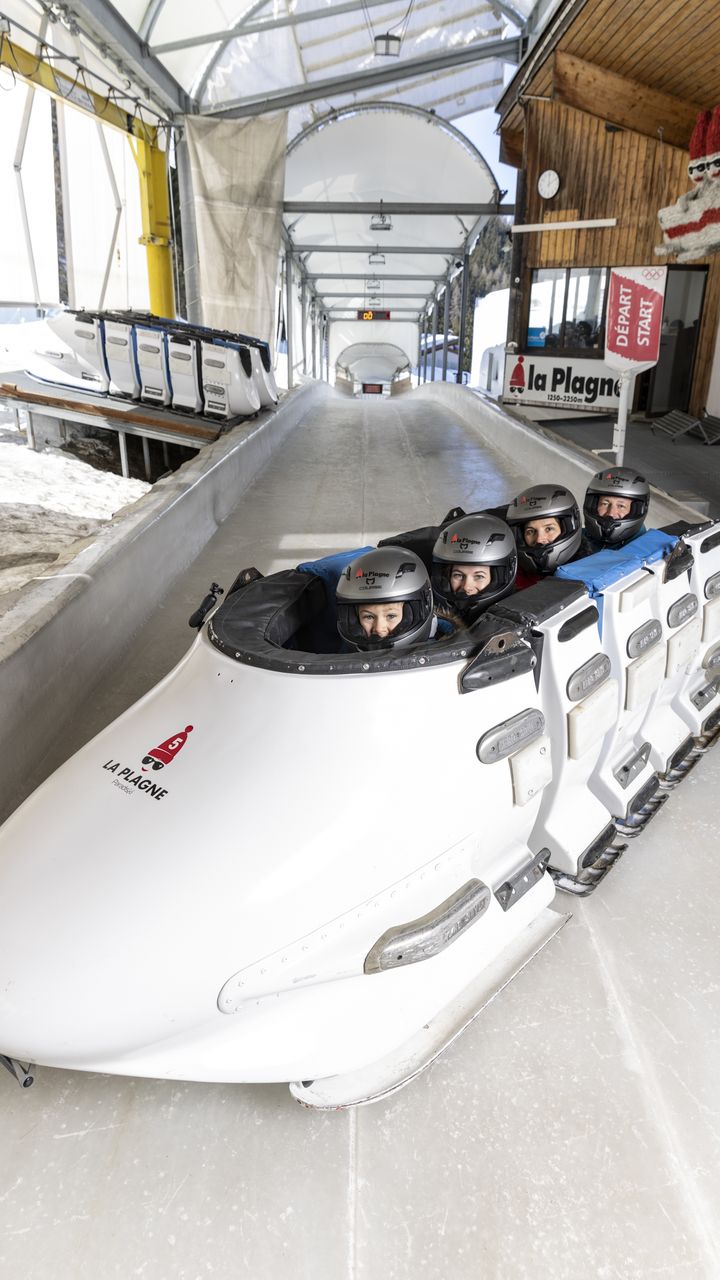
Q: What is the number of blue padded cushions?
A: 2